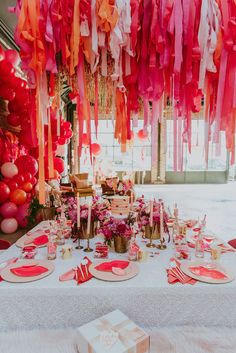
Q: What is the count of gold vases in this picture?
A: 3